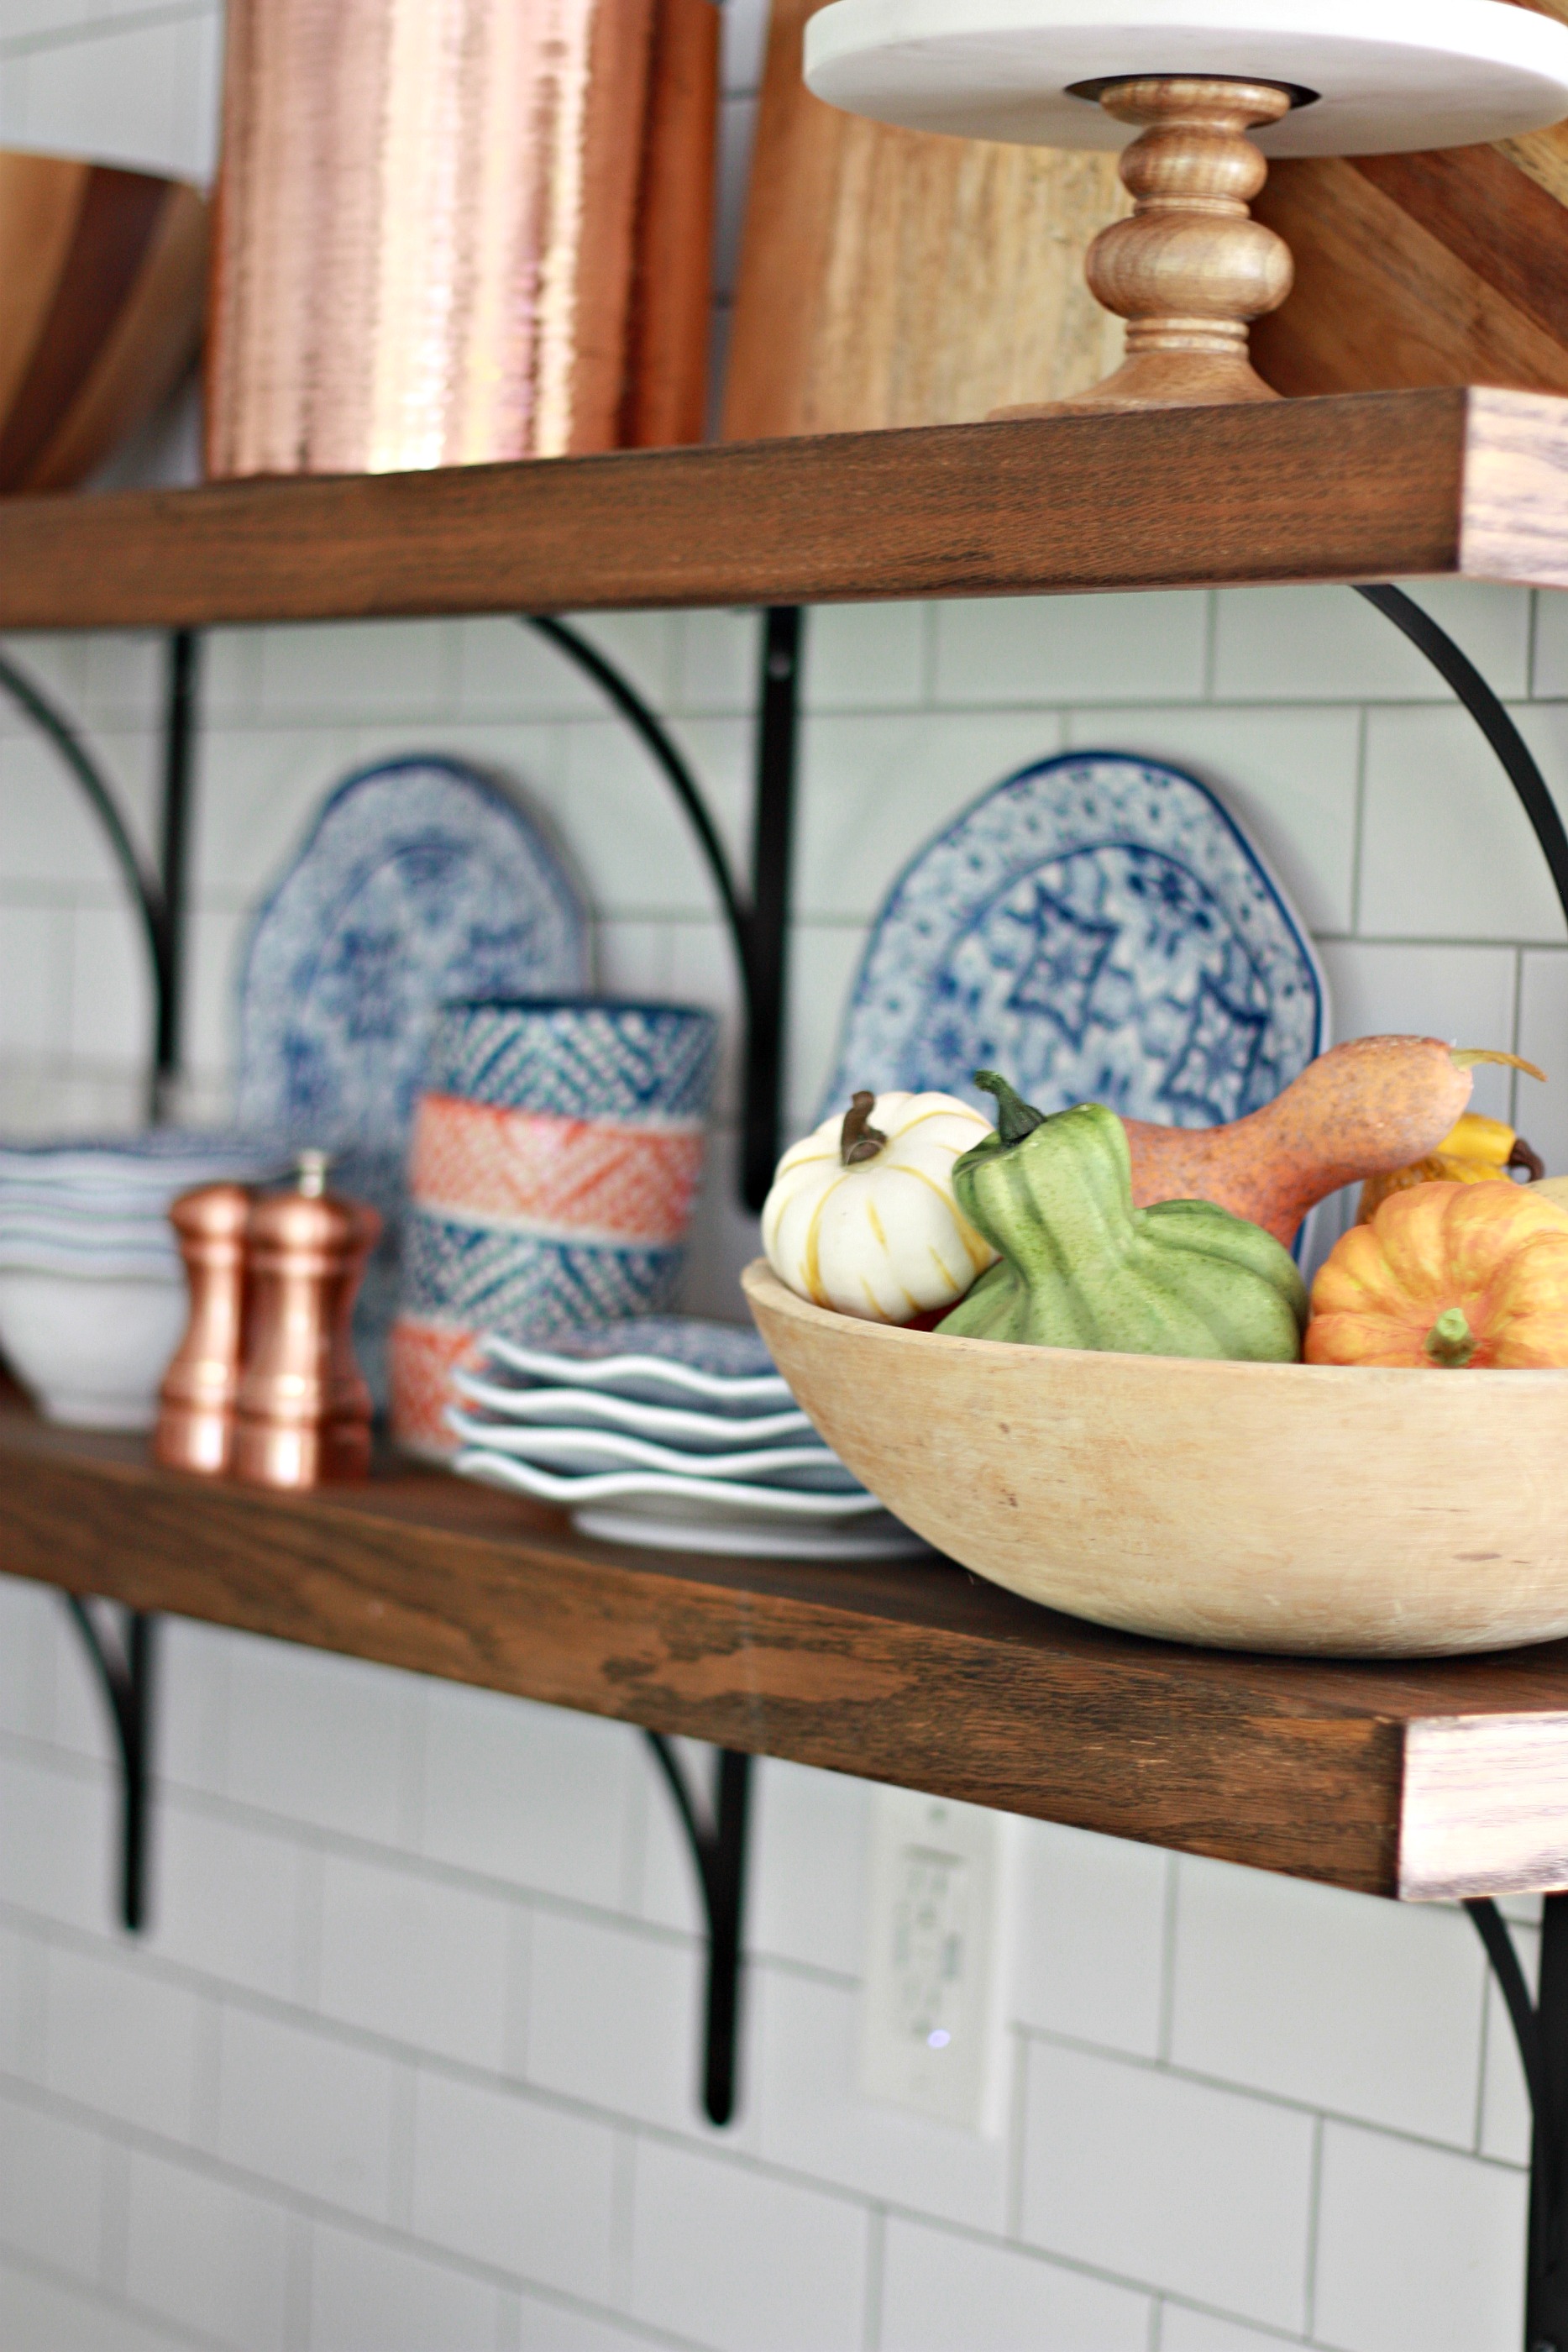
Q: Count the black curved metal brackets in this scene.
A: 6